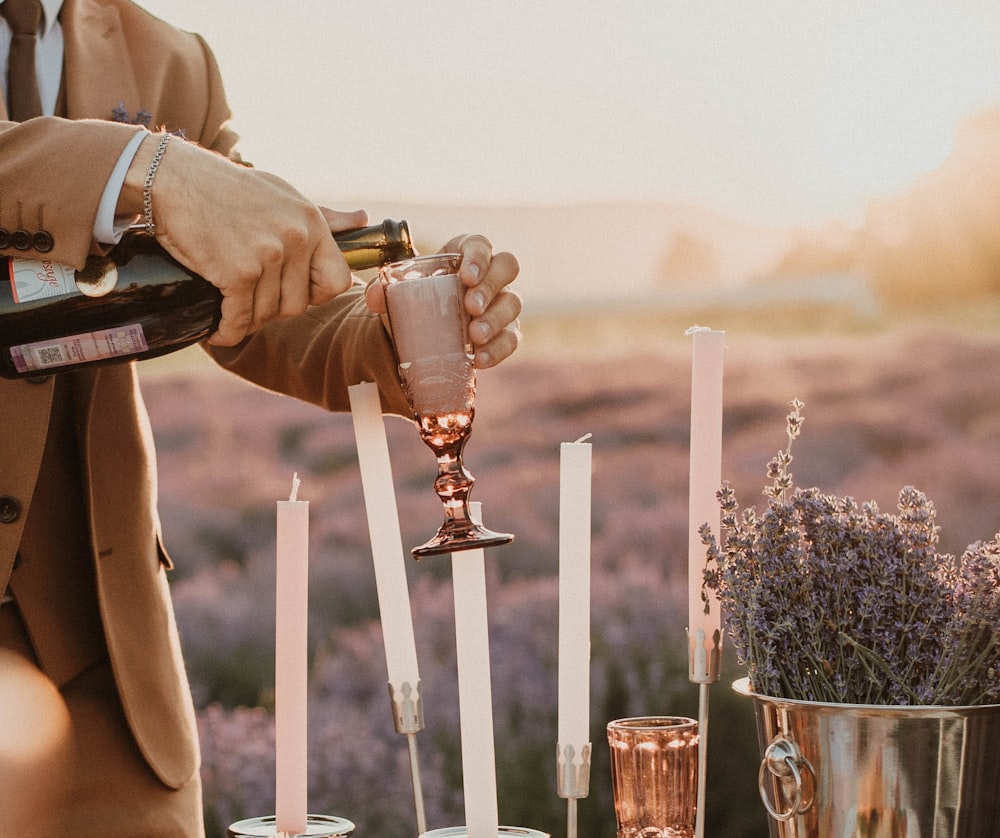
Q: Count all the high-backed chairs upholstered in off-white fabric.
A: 0